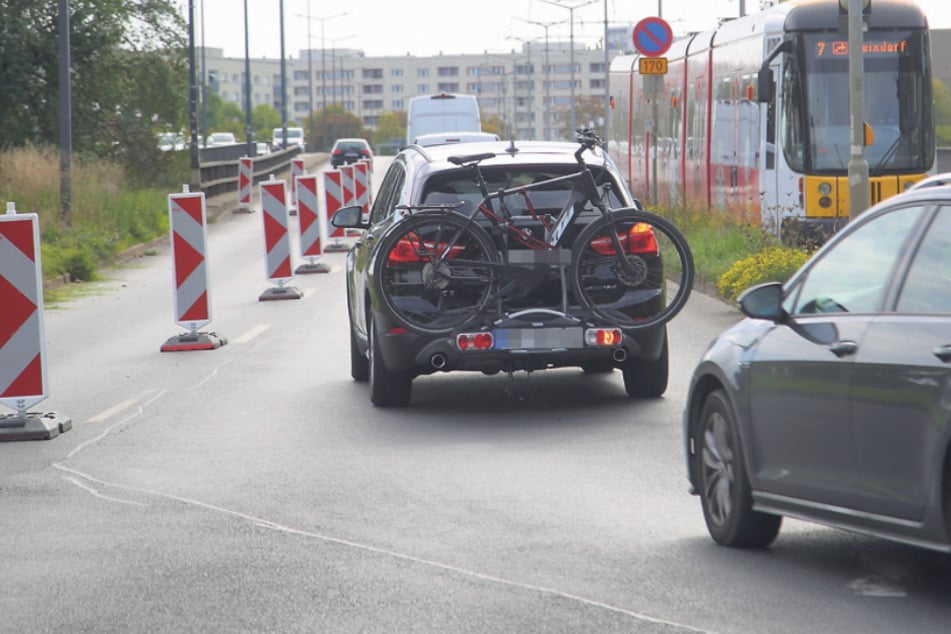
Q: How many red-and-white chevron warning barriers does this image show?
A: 10